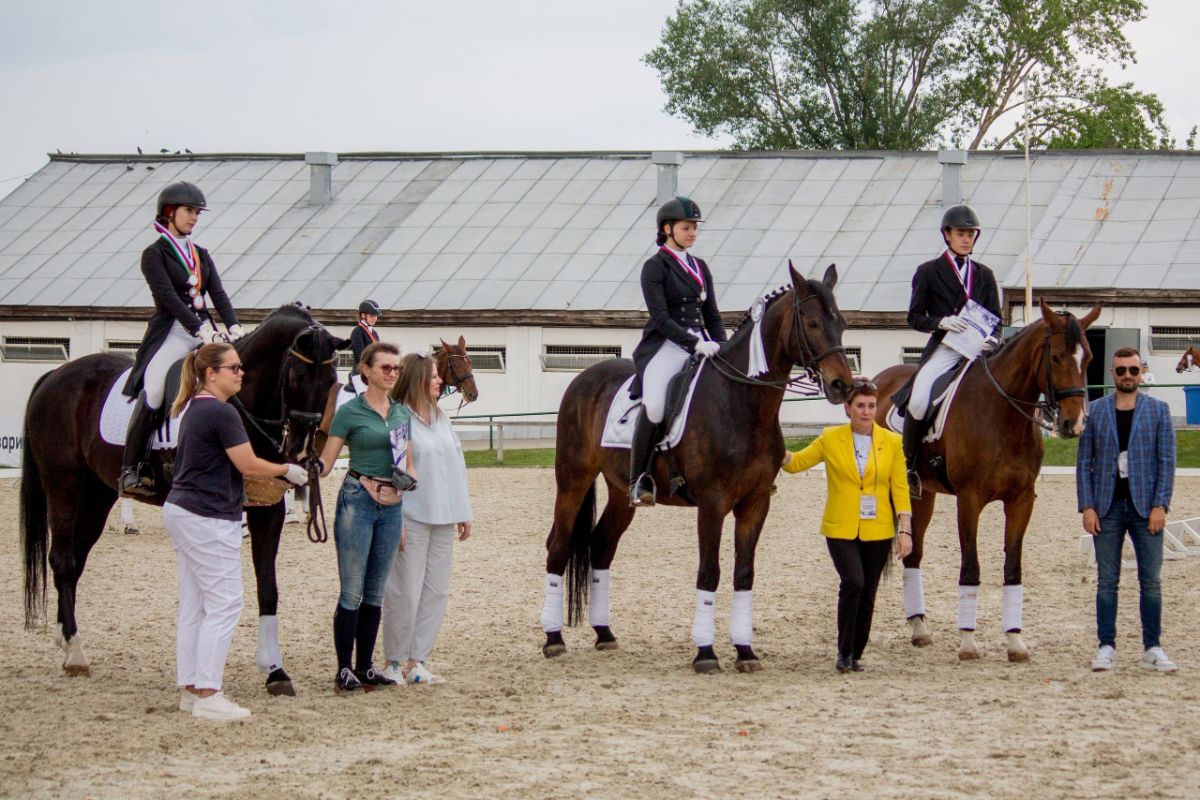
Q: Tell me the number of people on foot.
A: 5